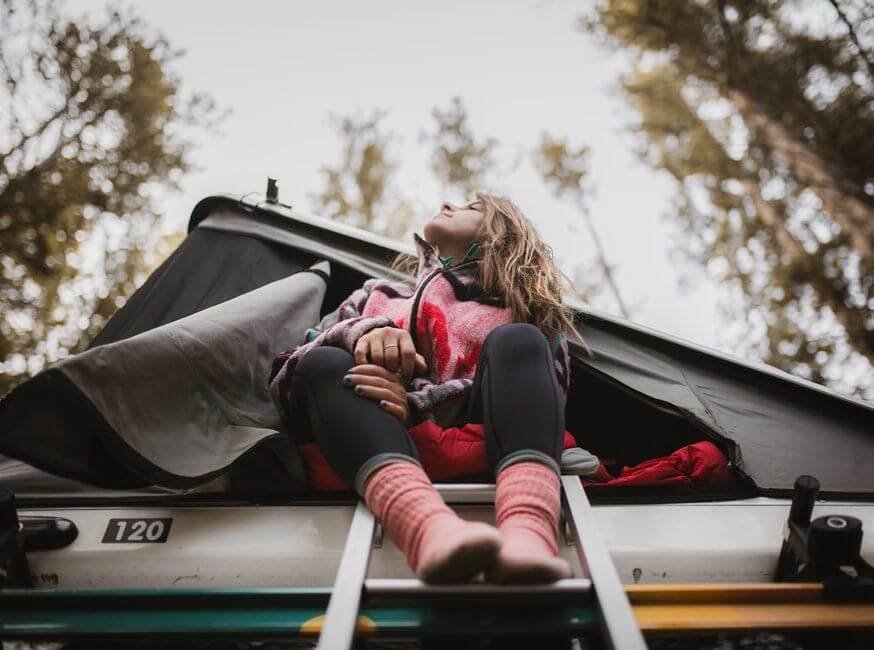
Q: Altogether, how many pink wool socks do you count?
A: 2